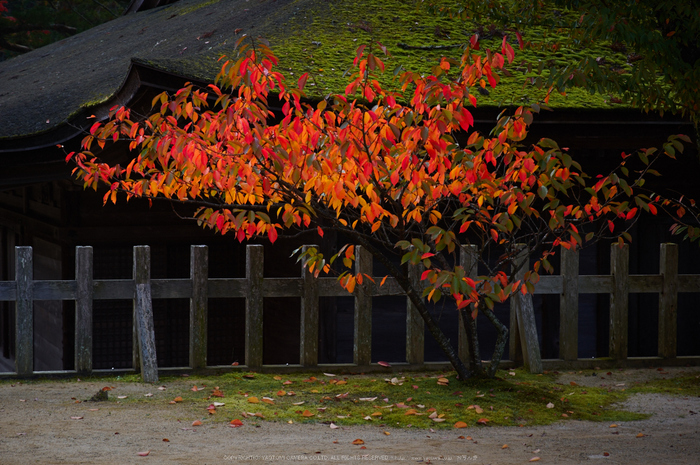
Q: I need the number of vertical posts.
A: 13